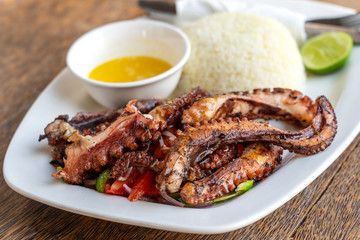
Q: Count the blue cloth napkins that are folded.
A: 0